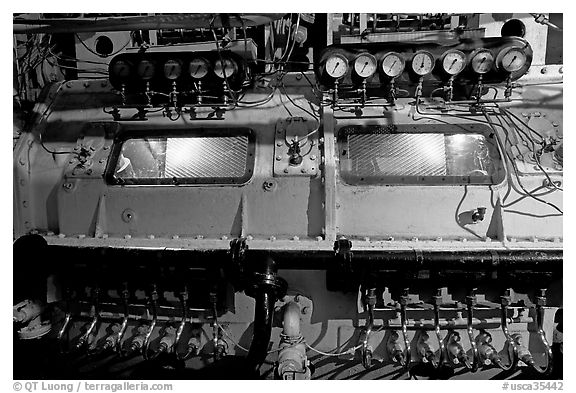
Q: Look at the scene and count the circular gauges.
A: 12